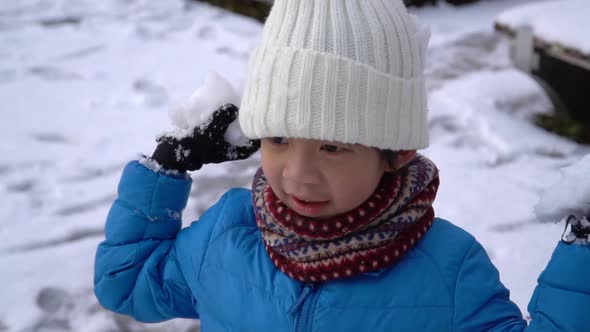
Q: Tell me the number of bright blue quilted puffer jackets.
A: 1